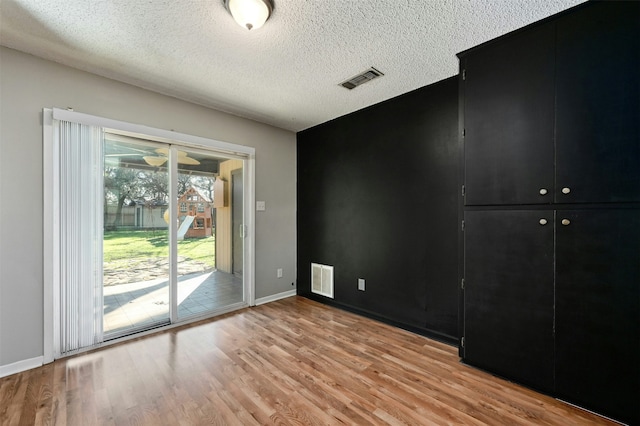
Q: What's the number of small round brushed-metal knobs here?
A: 4